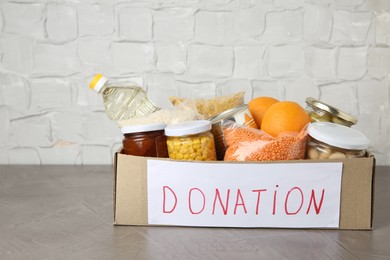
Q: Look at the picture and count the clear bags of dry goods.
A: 3